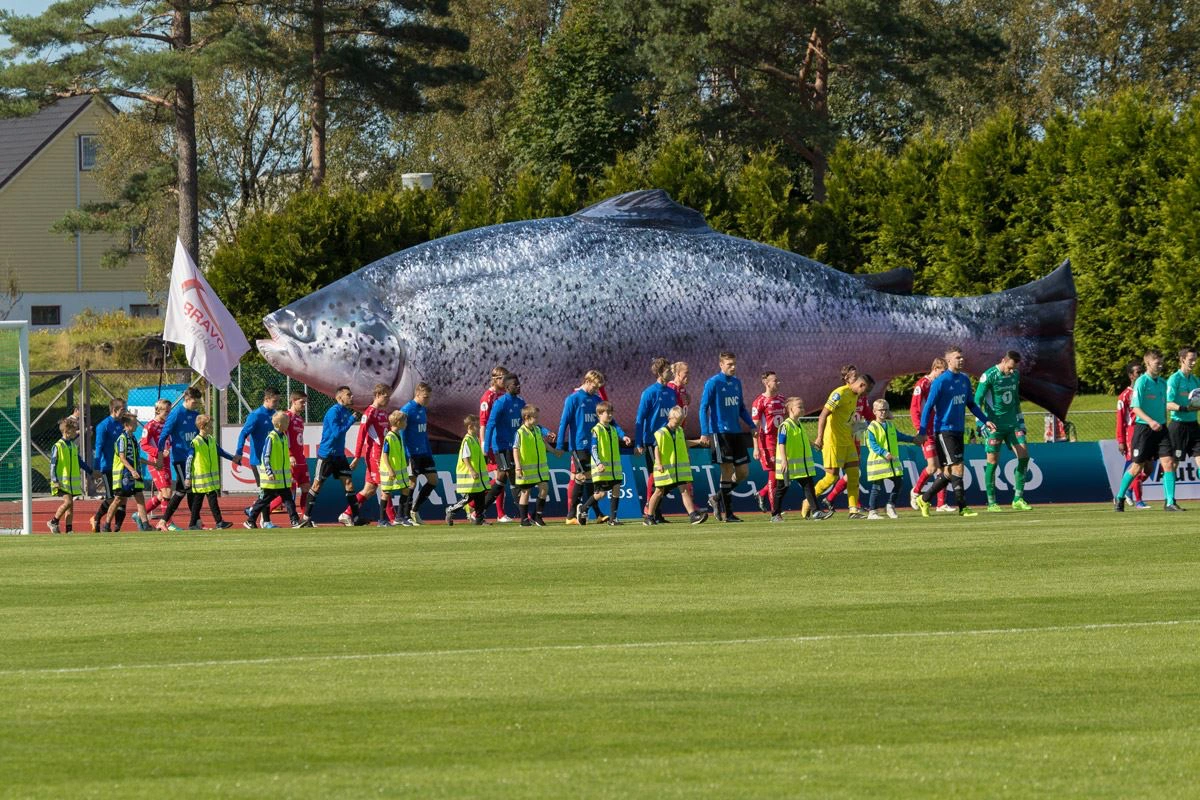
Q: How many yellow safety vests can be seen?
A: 11